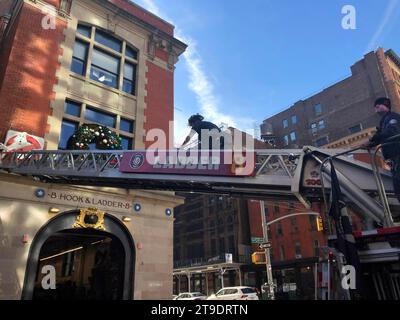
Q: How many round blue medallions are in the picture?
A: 3